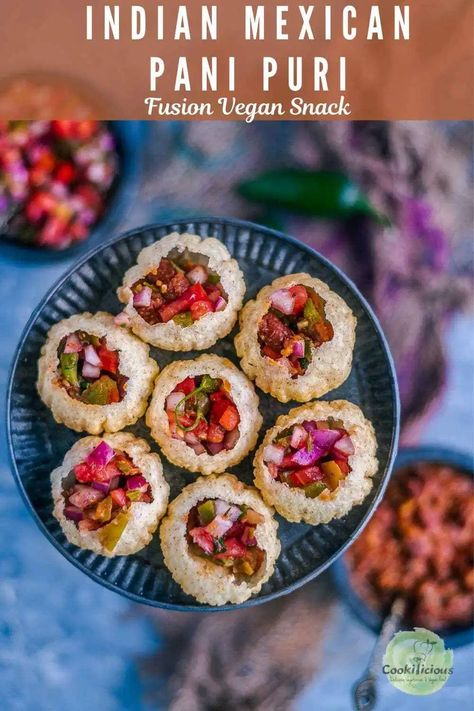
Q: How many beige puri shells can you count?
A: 7